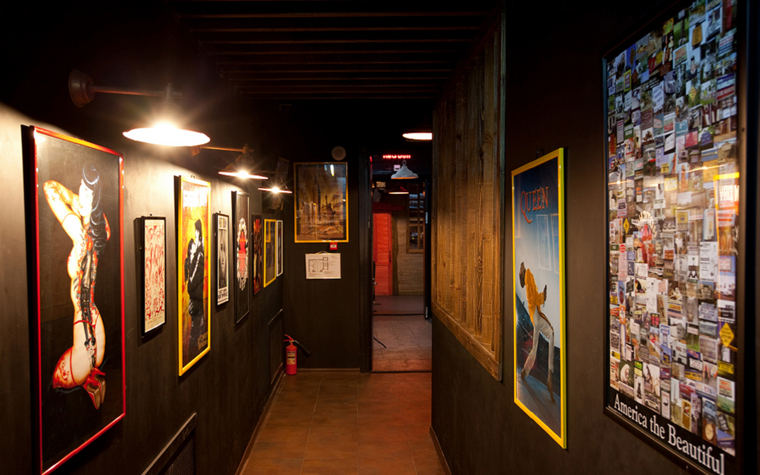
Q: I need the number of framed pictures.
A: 11